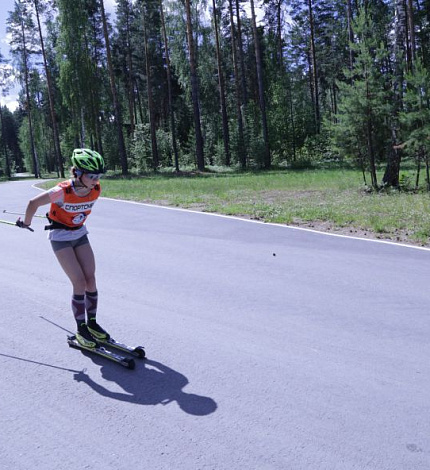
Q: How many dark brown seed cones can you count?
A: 1